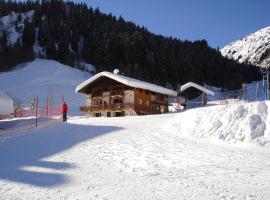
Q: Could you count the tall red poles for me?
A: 3